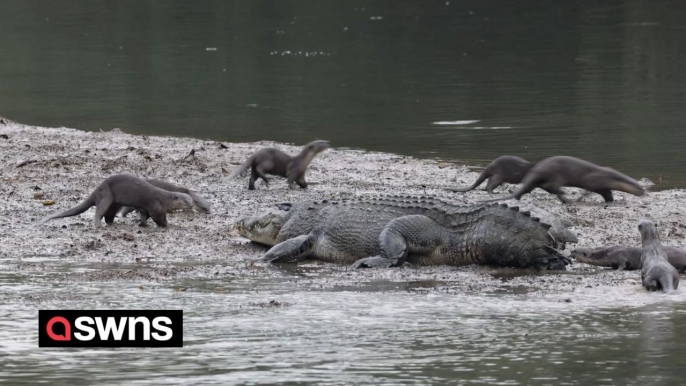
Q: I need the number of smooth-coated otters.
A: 7